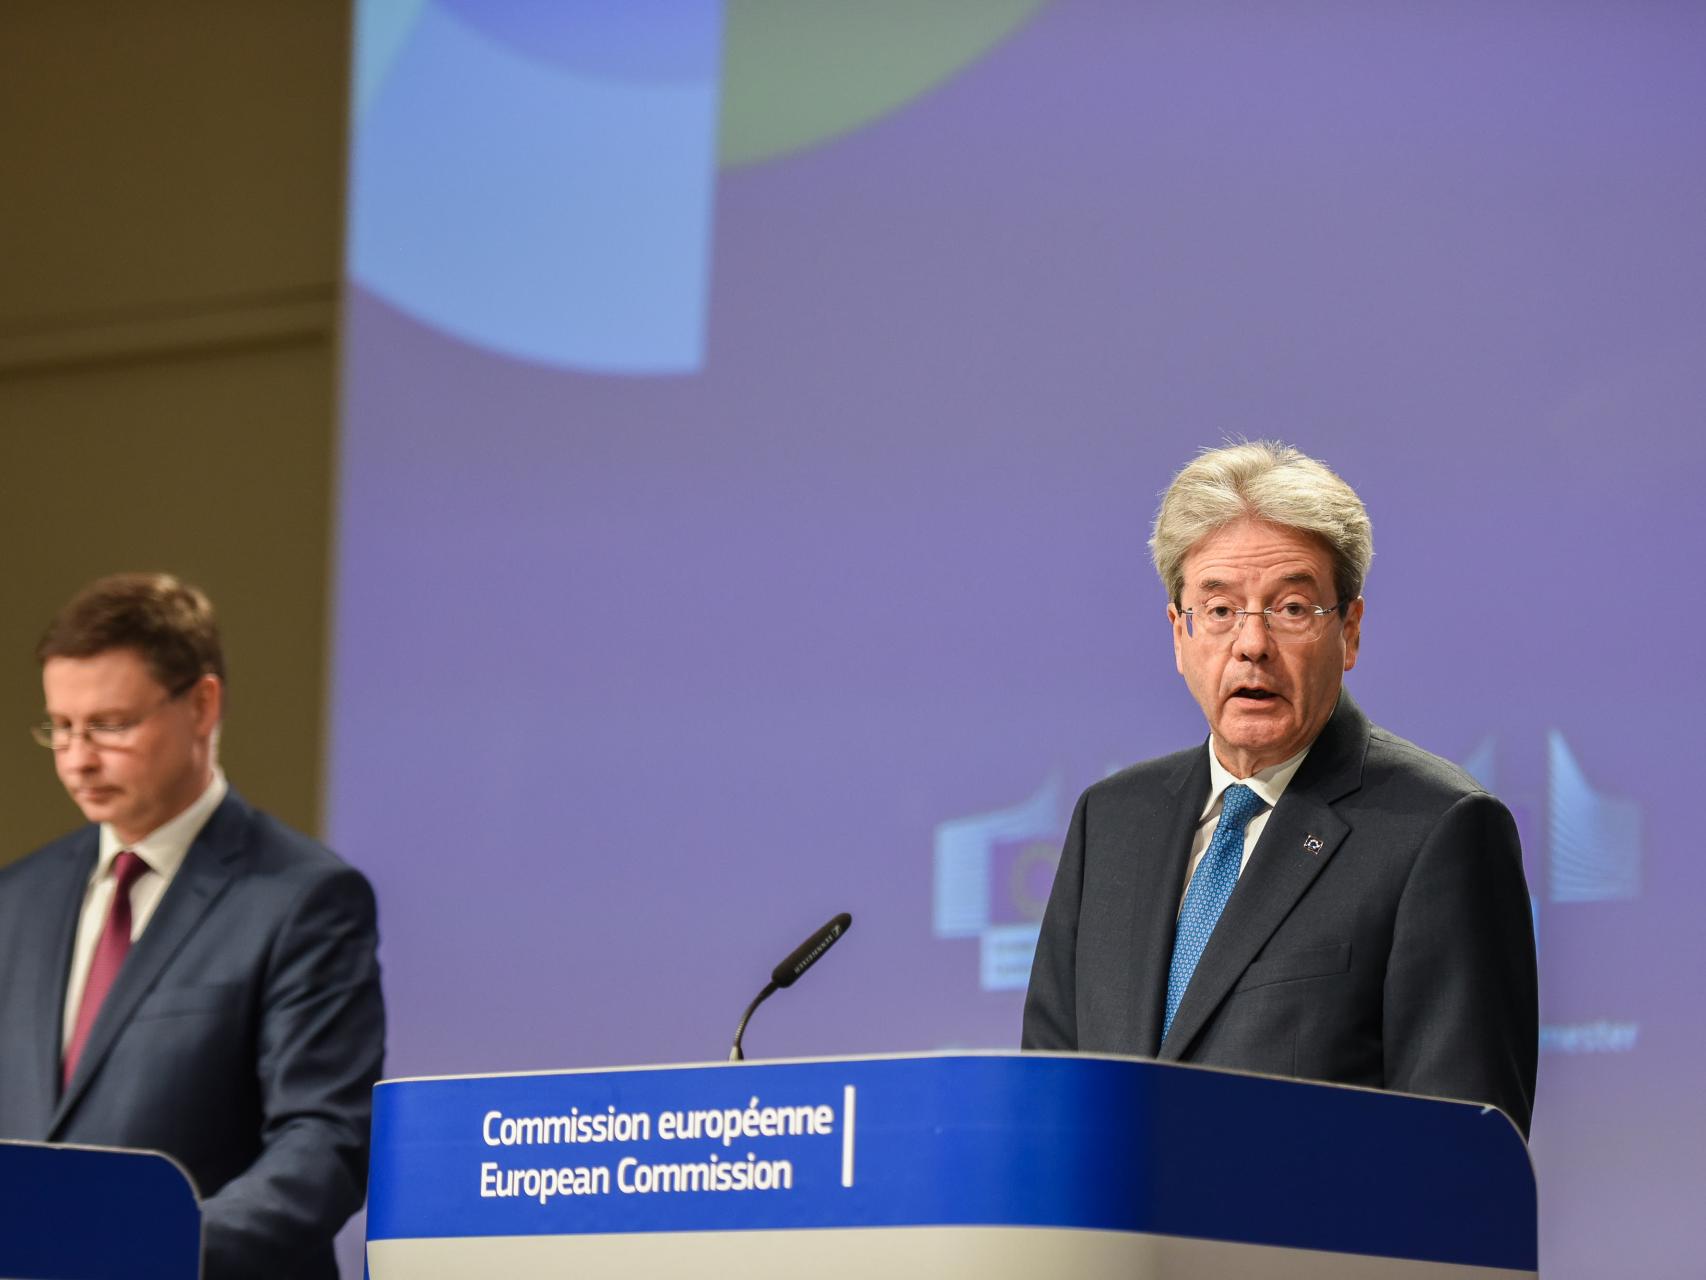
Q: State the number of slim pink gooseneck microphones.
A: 0